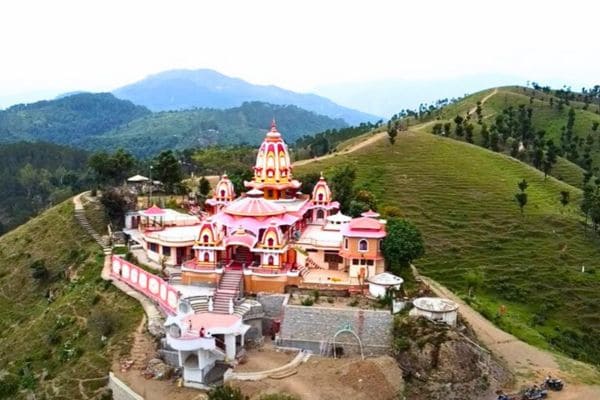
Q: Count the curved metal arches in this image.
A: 1